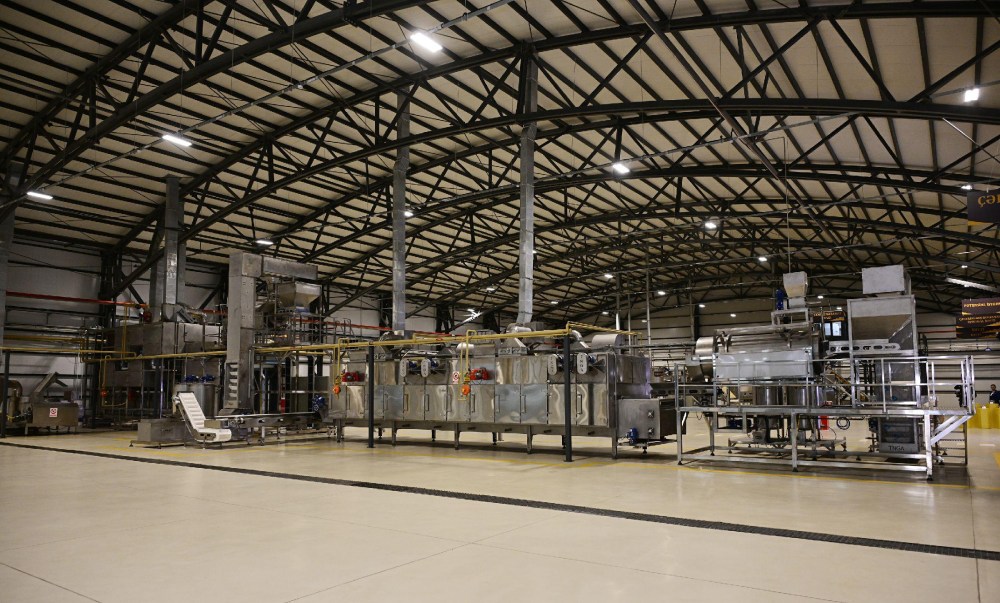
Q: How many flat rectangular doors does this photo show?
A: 12